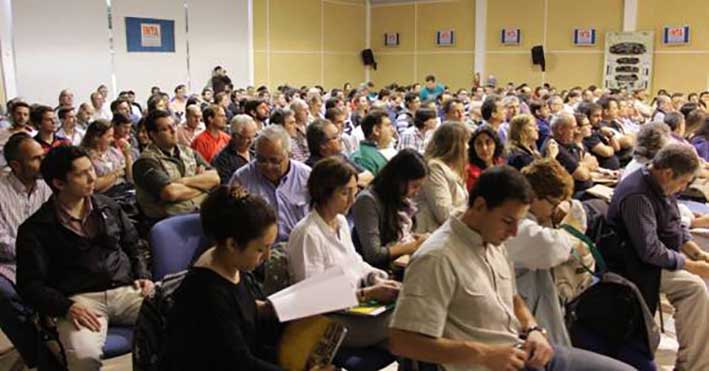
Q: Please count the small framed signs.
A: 5